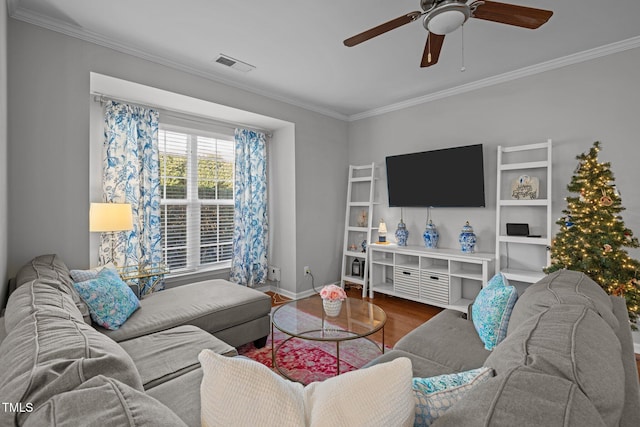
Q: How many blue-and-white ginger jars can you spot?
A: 3